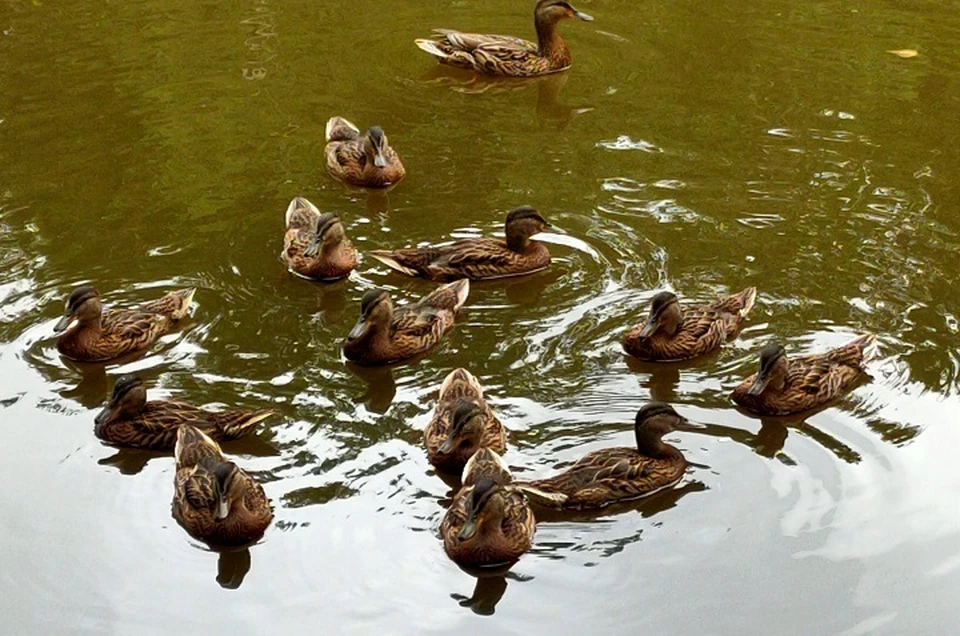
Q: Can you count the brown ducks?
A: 13